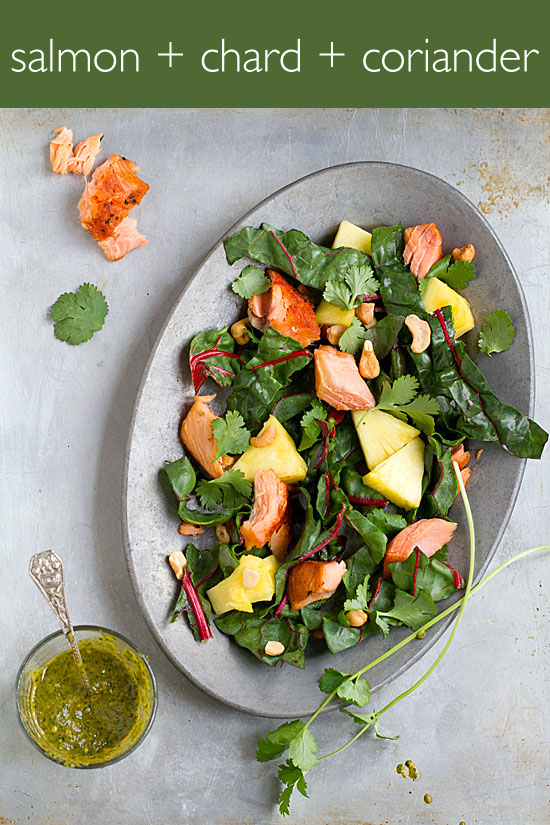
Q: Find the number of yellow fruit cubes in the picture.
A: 7